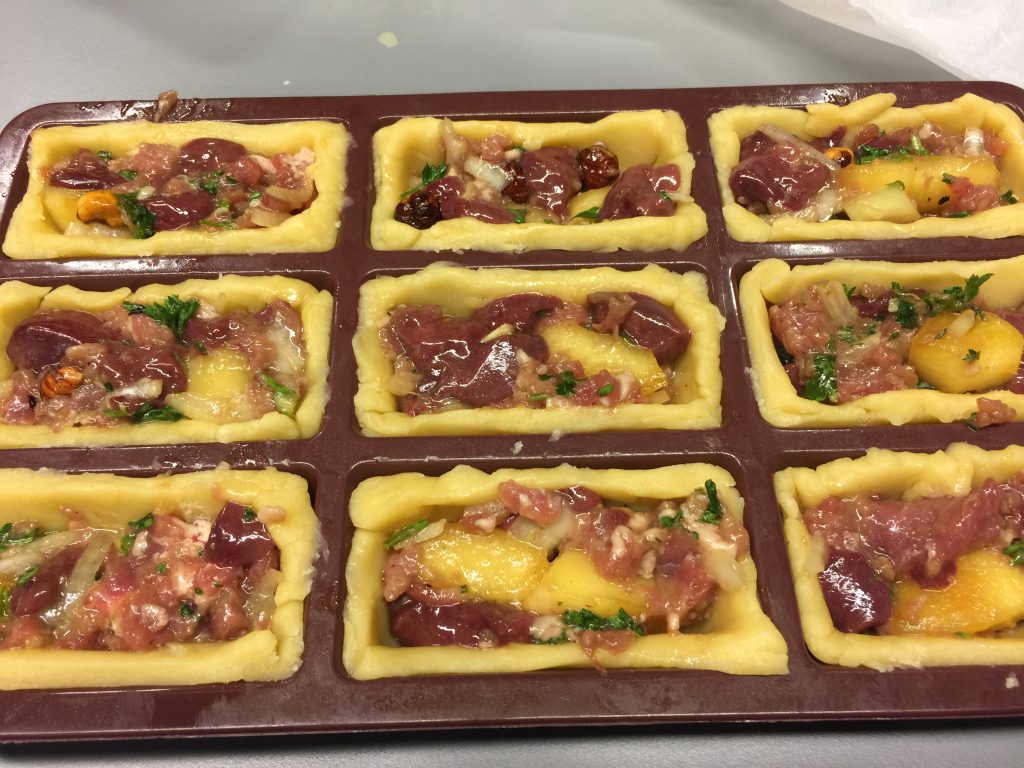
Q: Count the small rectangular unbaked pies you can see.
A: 9